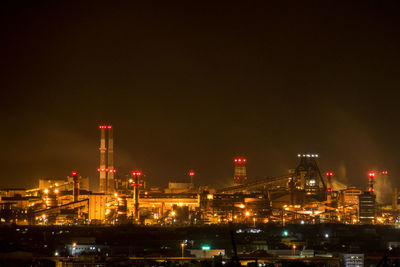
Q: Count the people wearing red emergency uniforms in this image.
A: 0